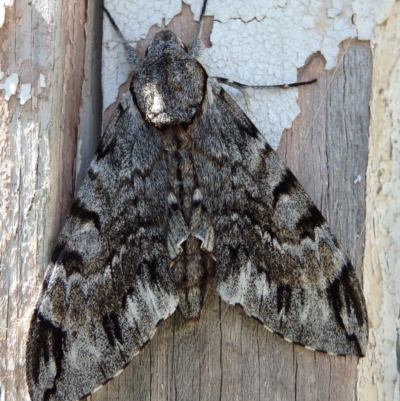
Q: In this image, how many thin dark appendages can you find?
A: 3